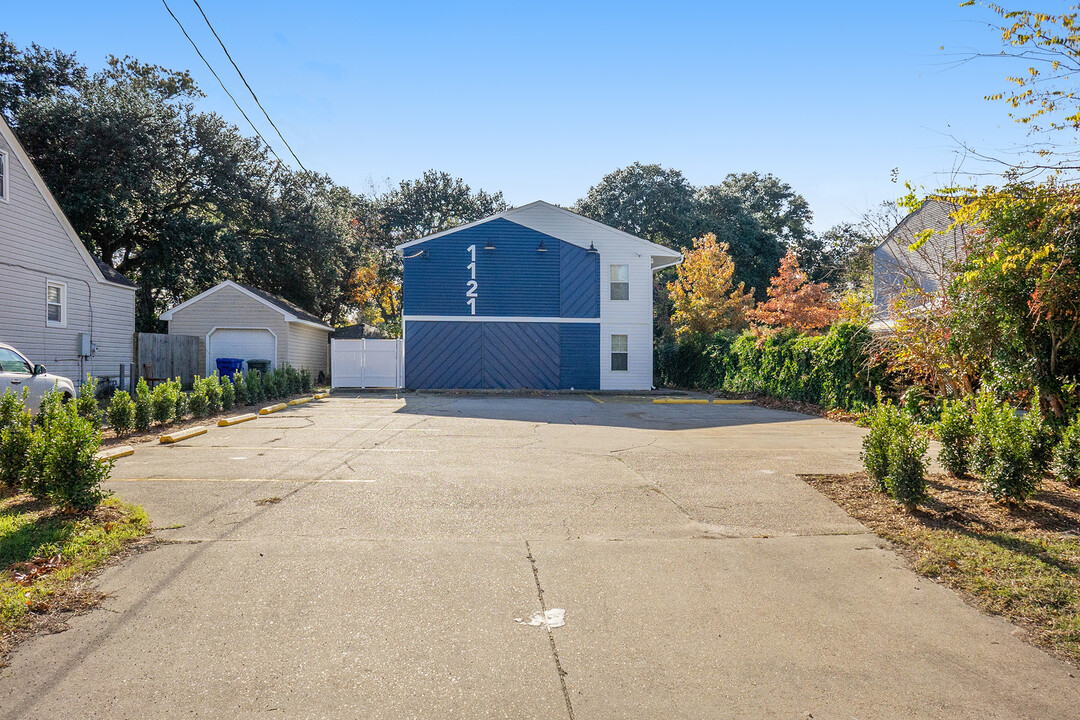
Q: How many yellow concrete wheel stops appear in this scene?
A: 8